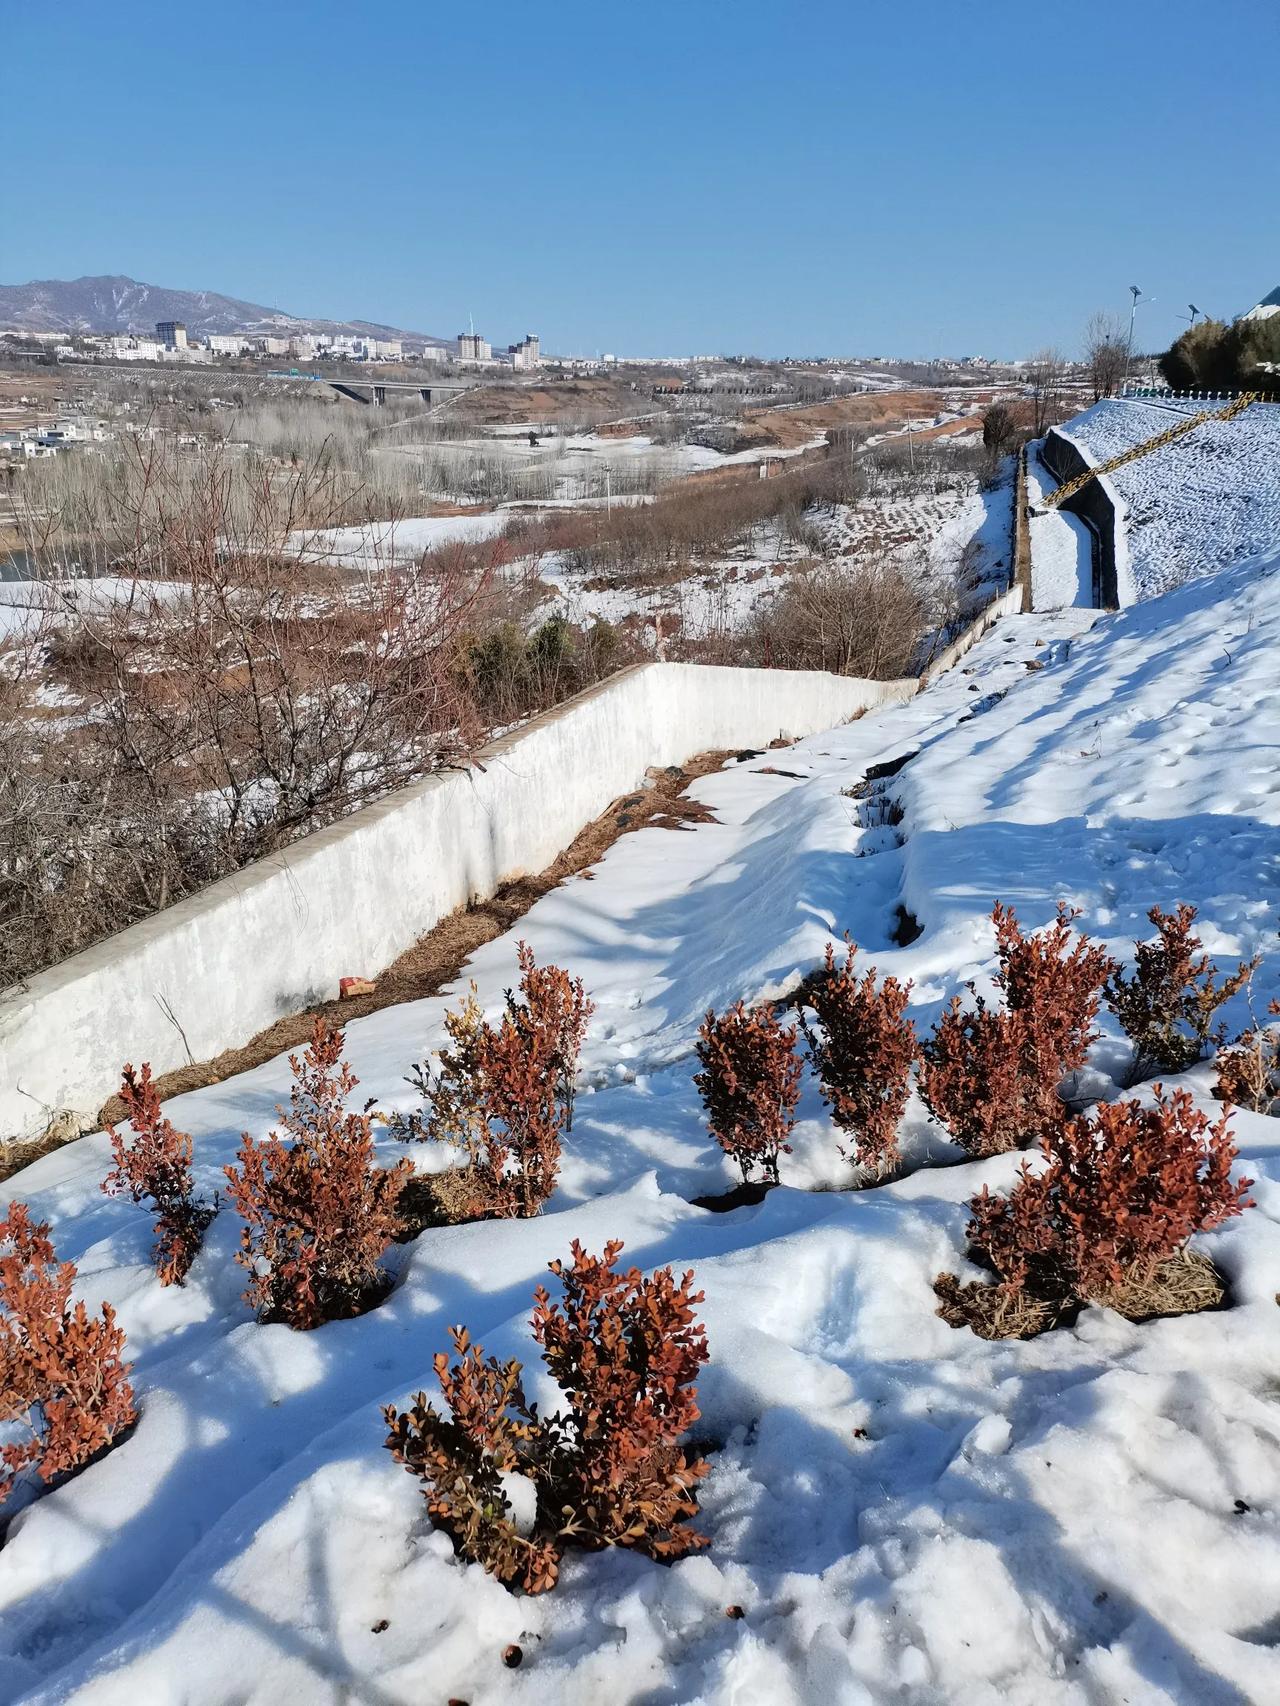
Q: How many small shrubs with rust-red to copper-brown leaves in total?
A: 11